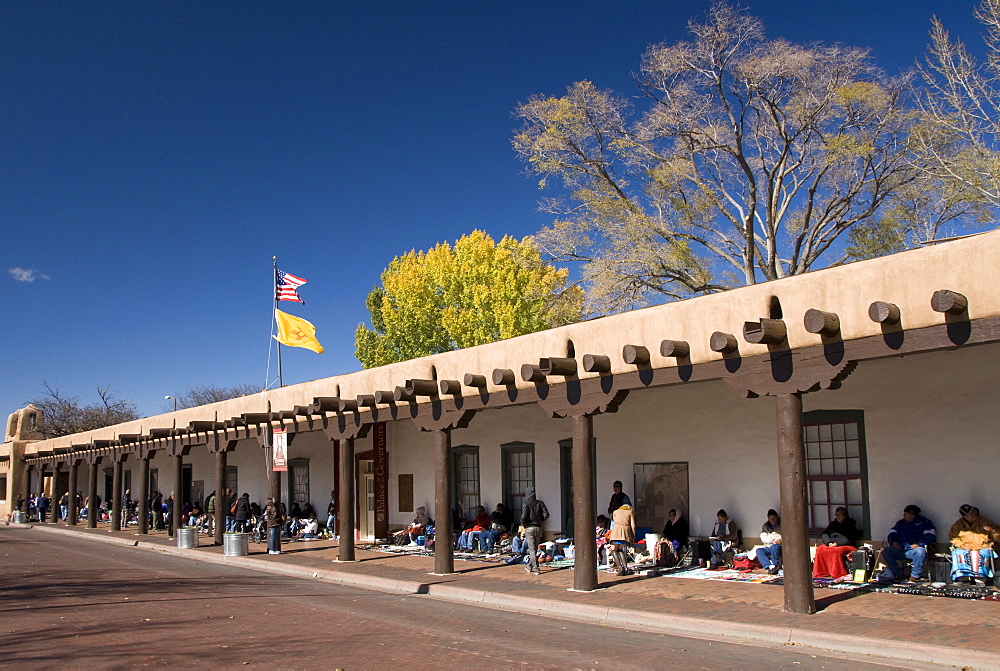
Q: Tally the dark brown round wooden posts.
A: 14